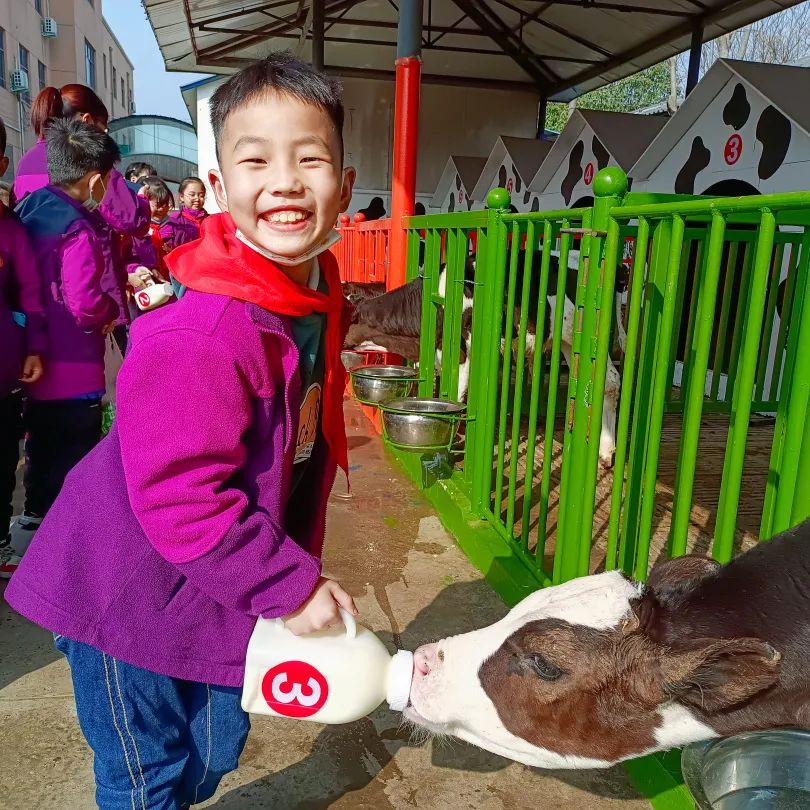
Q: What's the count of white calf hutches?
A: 4